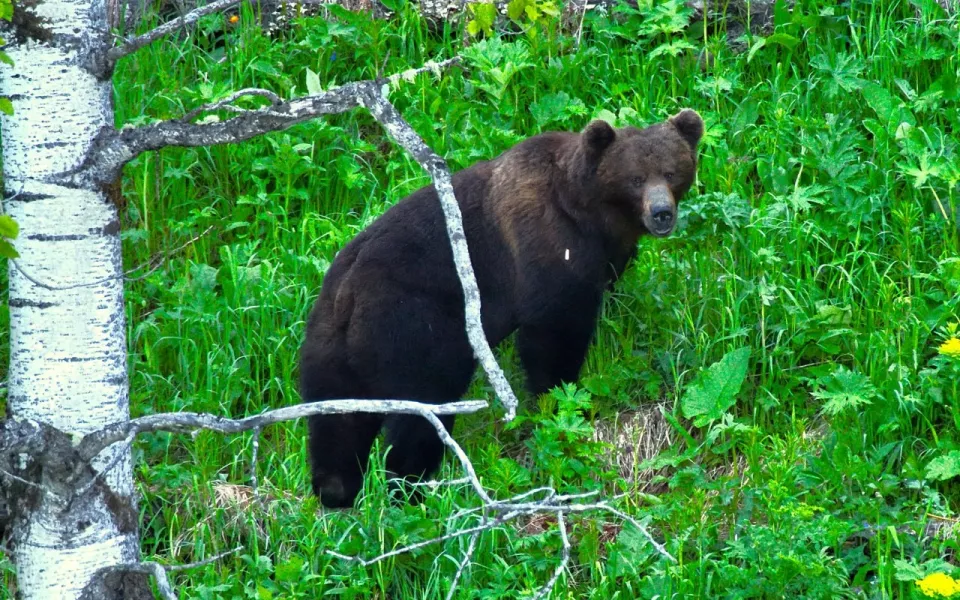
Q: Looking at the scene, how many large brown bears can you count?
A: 1